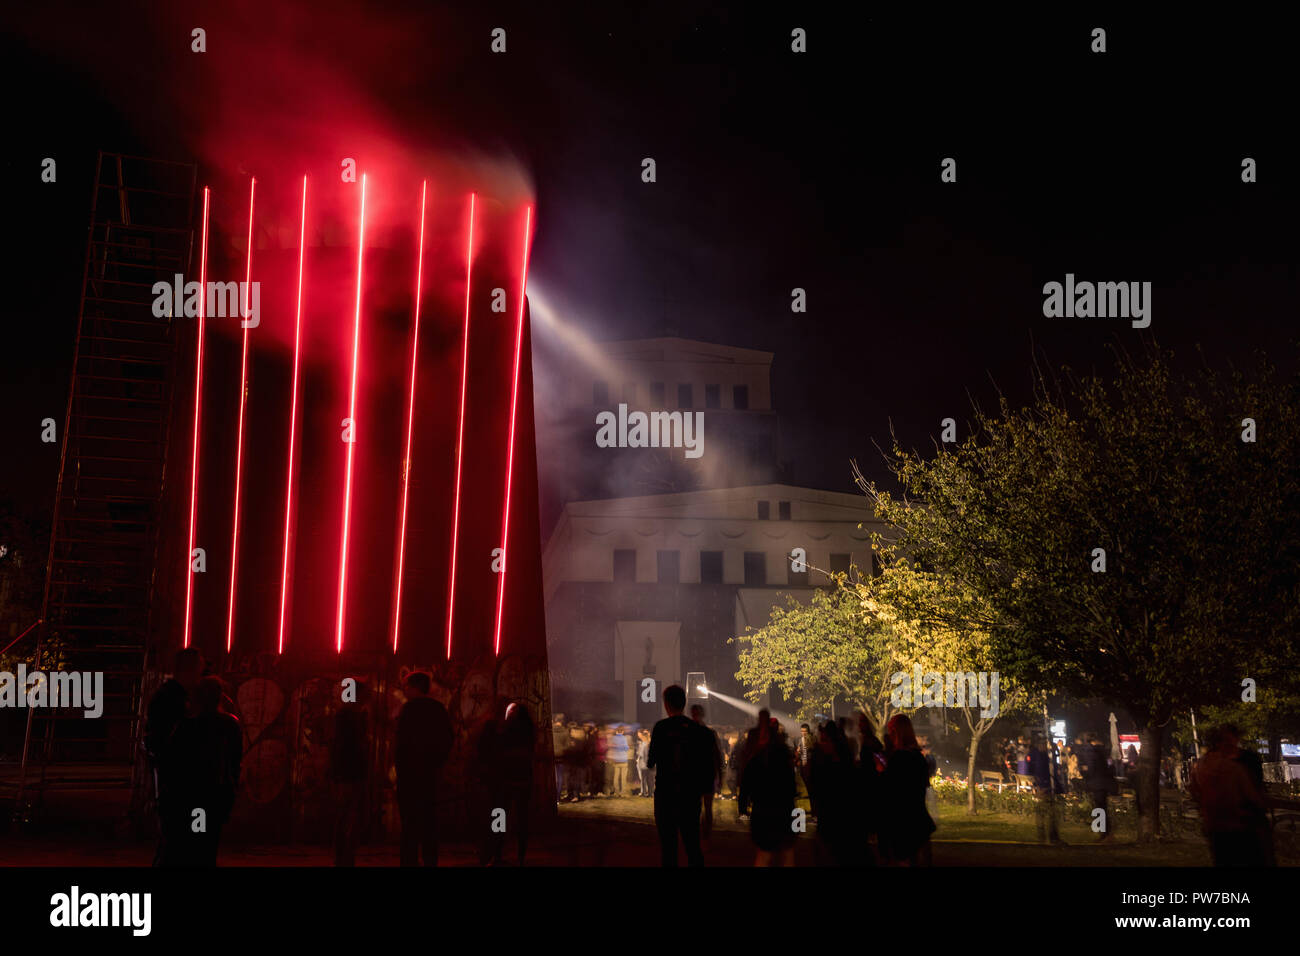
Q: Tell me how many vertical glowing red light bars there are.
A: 7